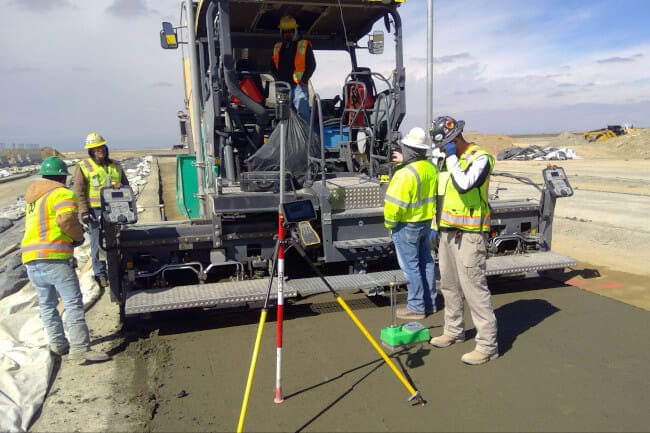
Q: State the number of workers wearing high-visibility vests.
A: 5